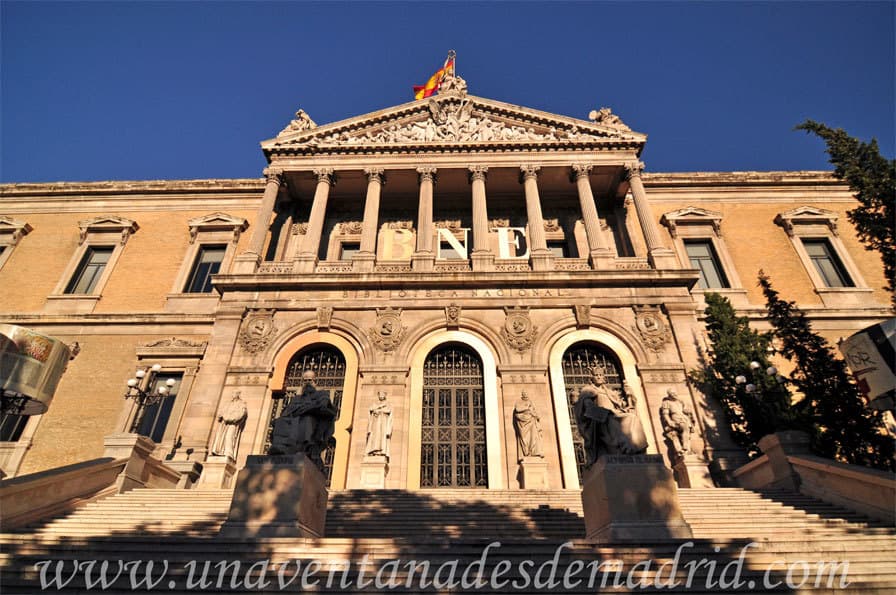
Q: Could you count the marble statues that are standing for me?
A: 4